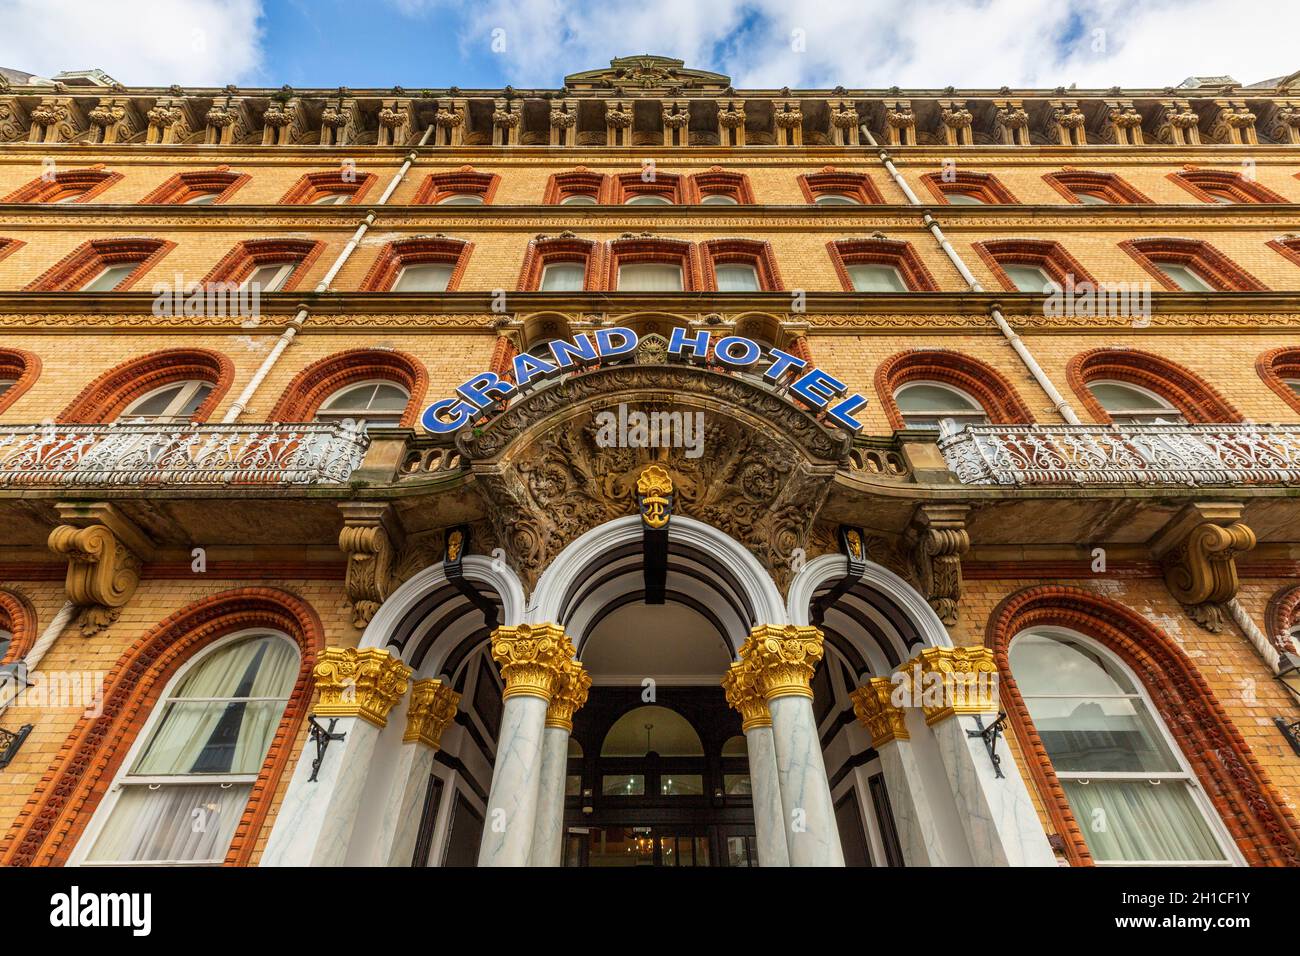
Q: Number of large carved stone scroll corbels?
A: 4